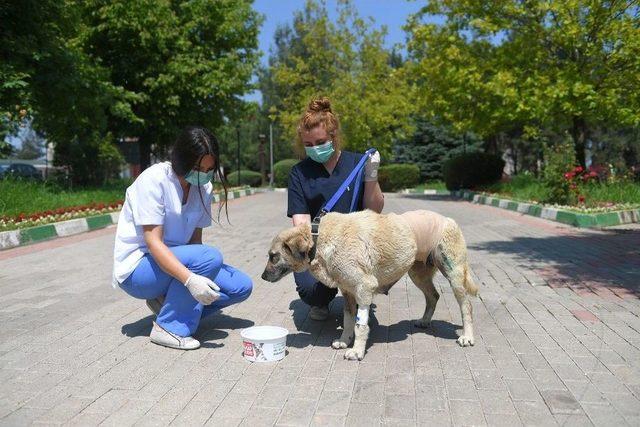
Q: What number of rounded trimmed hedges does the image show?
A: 4